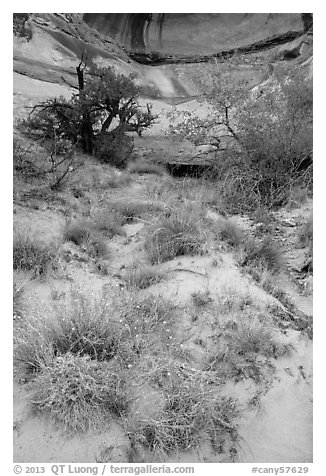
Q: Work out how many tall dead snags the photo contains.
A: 1